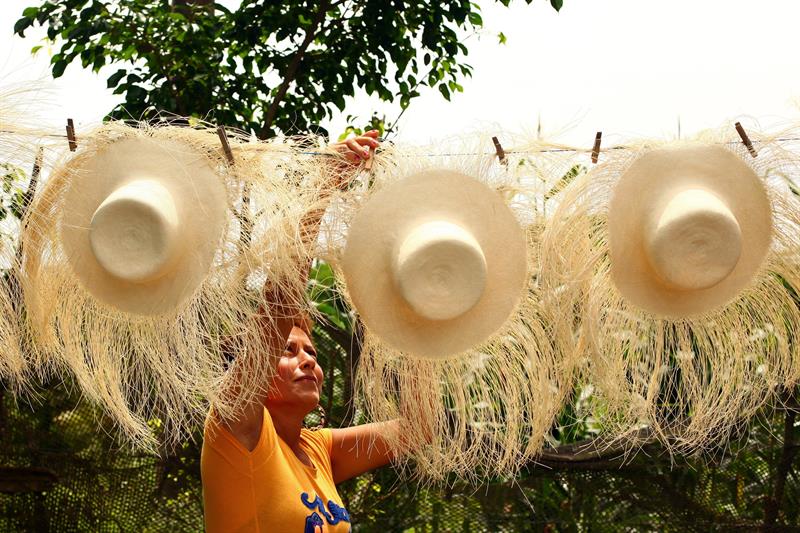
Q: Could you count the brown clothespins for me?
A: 5